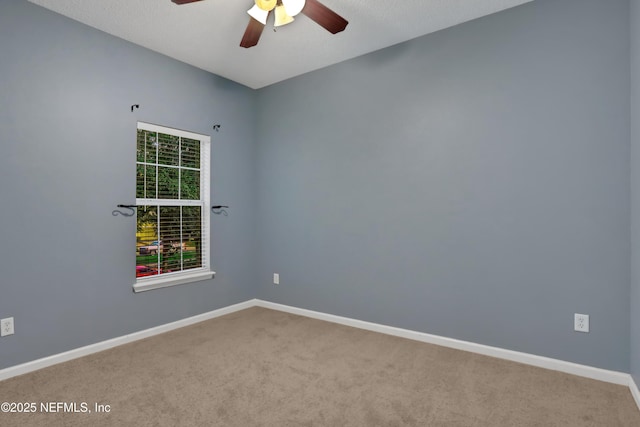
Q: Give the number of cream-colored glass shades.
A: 4